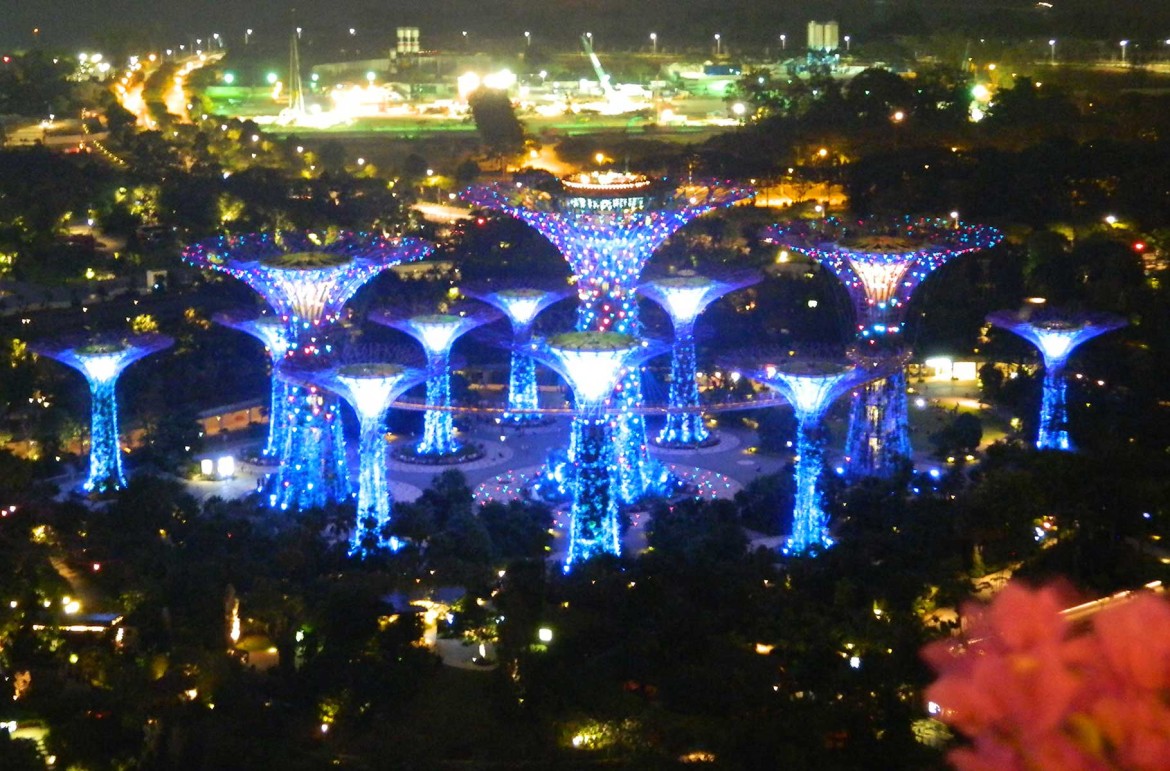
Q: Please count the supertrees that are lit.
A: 12